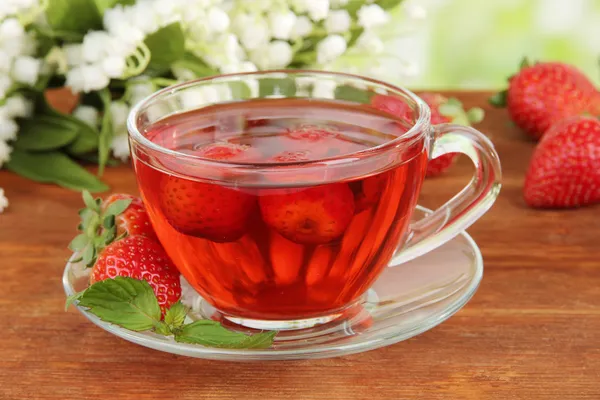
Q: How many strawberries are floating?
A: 3